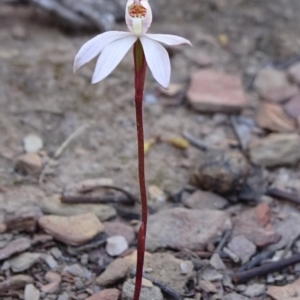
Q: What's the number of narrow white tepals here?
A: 4